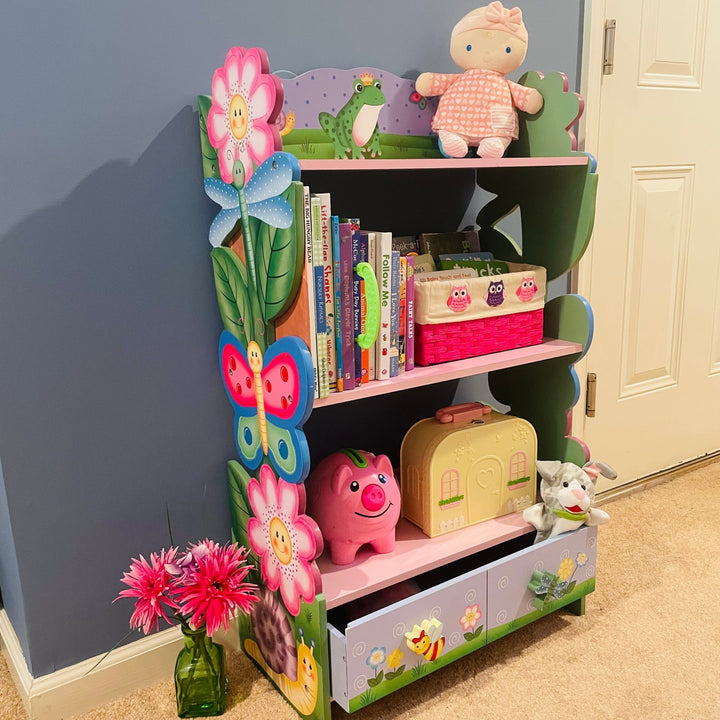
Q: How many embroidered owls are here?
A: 3